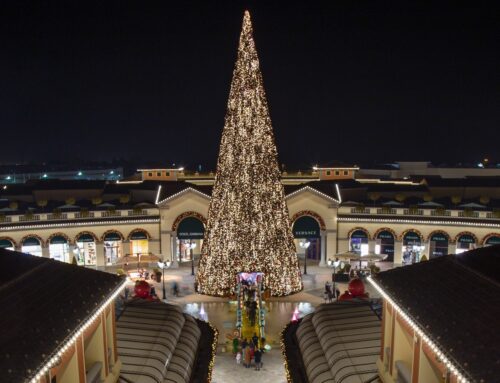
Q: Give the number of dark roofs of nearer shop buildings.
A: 2